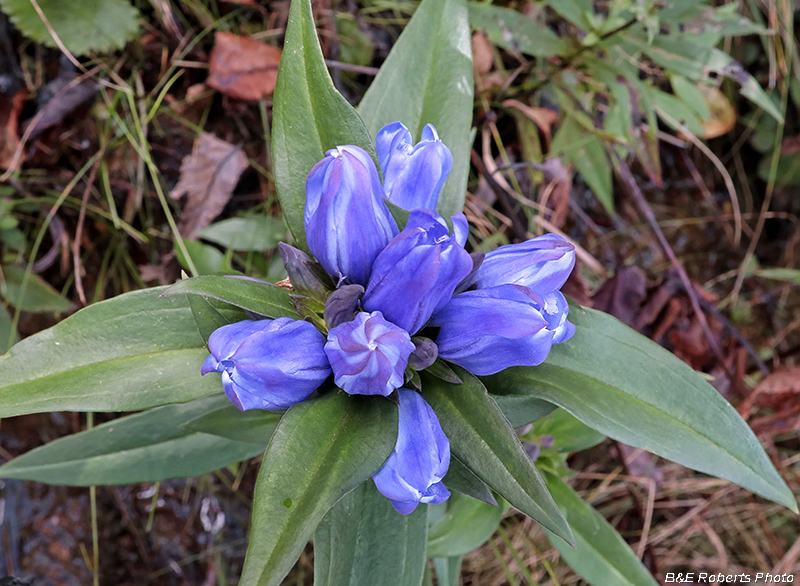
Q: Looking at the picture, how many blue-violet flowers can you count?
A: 8